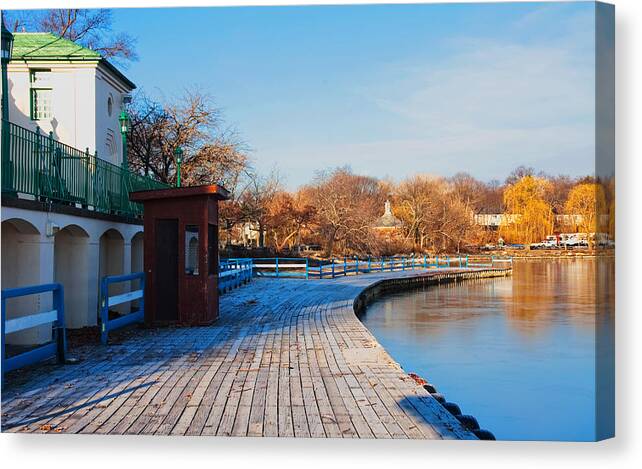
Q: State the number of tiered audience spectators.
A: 0